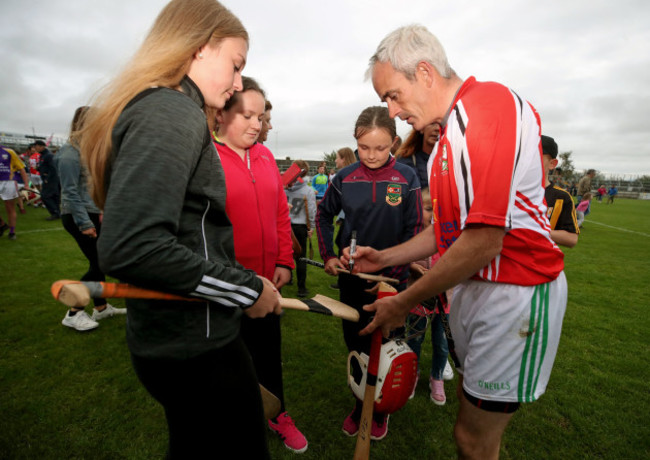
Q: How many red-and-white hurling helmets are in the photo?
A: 1